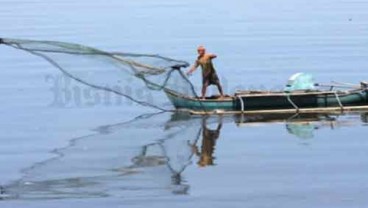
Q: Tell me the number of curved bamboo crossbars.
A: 3